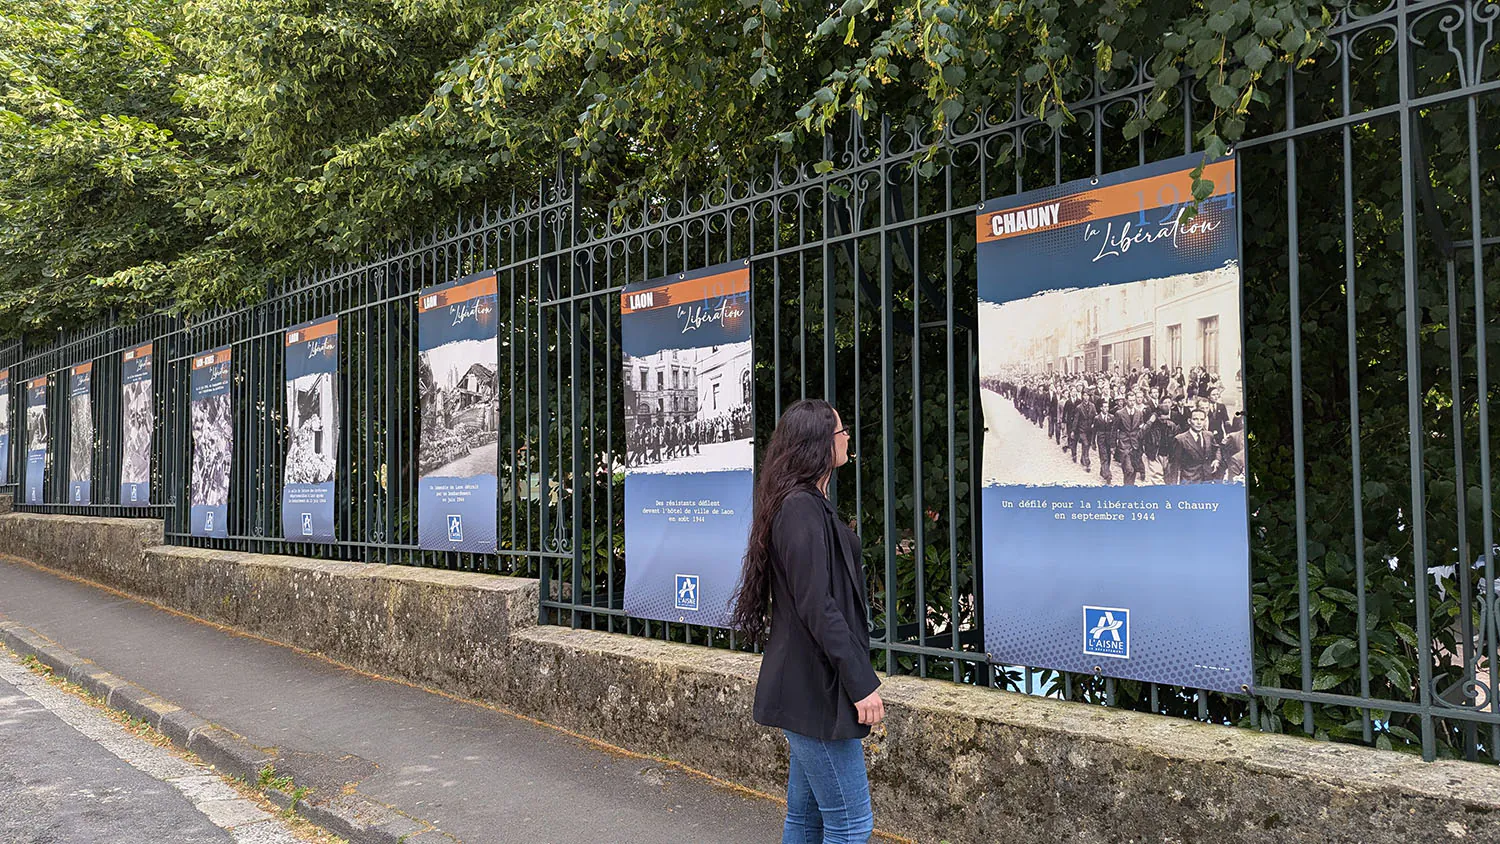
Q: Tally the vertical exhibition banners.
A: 9